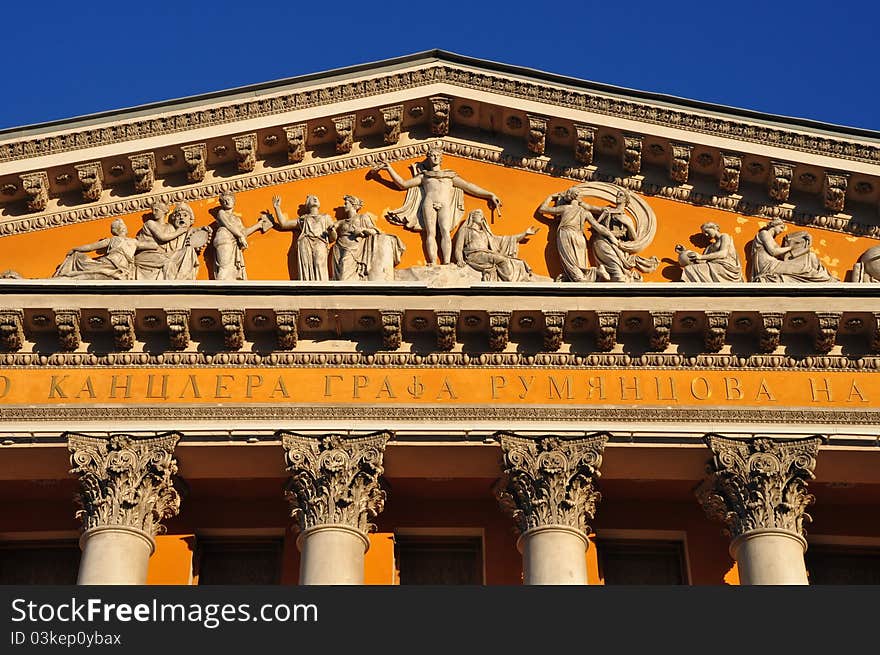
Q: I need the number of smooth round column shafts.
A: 4